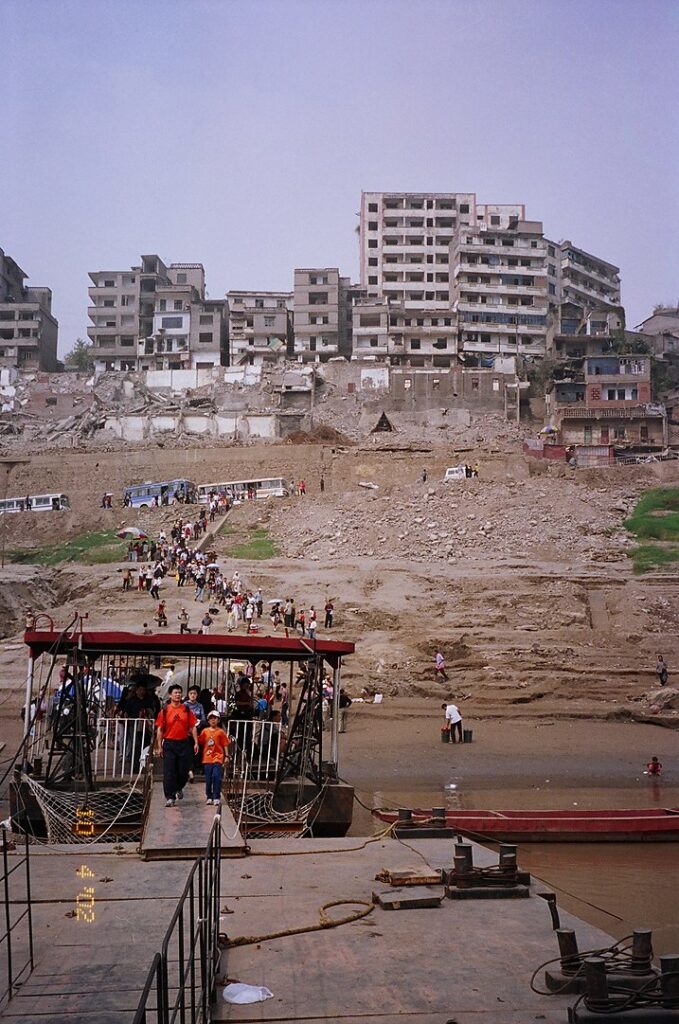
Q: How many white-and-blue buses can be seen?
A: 2